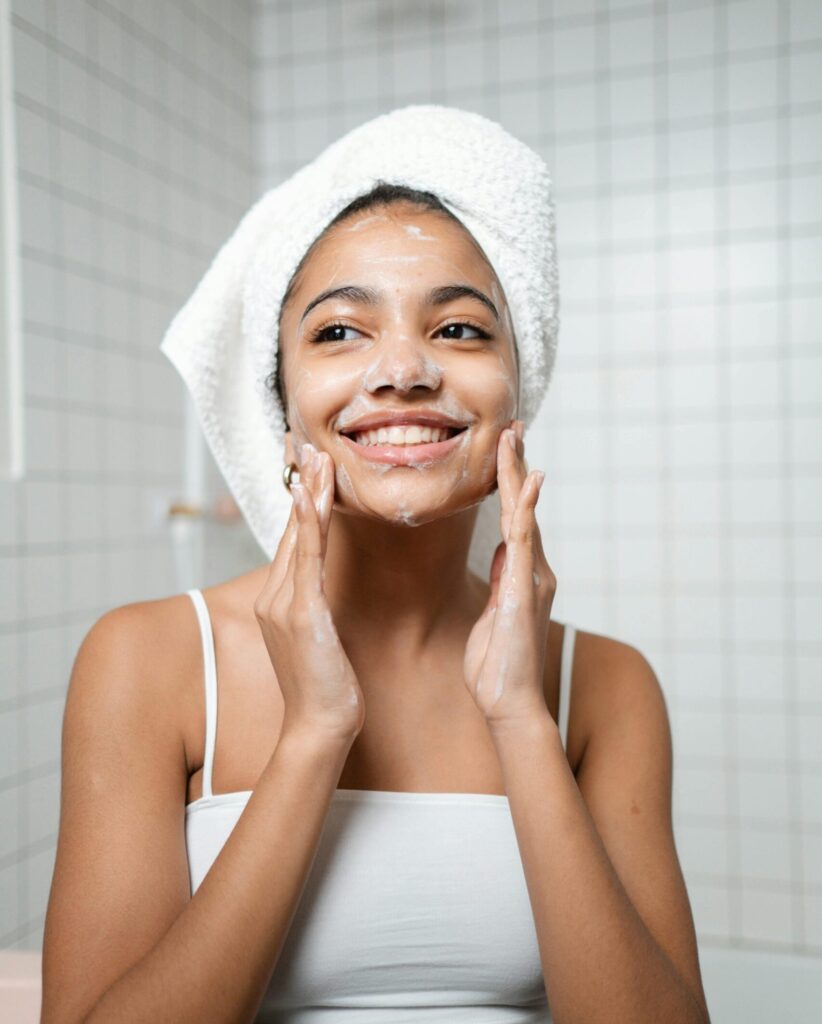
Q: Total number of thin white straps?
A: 2